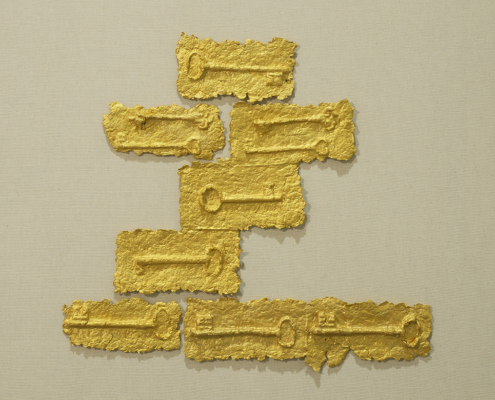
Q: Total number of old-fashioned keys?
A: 10